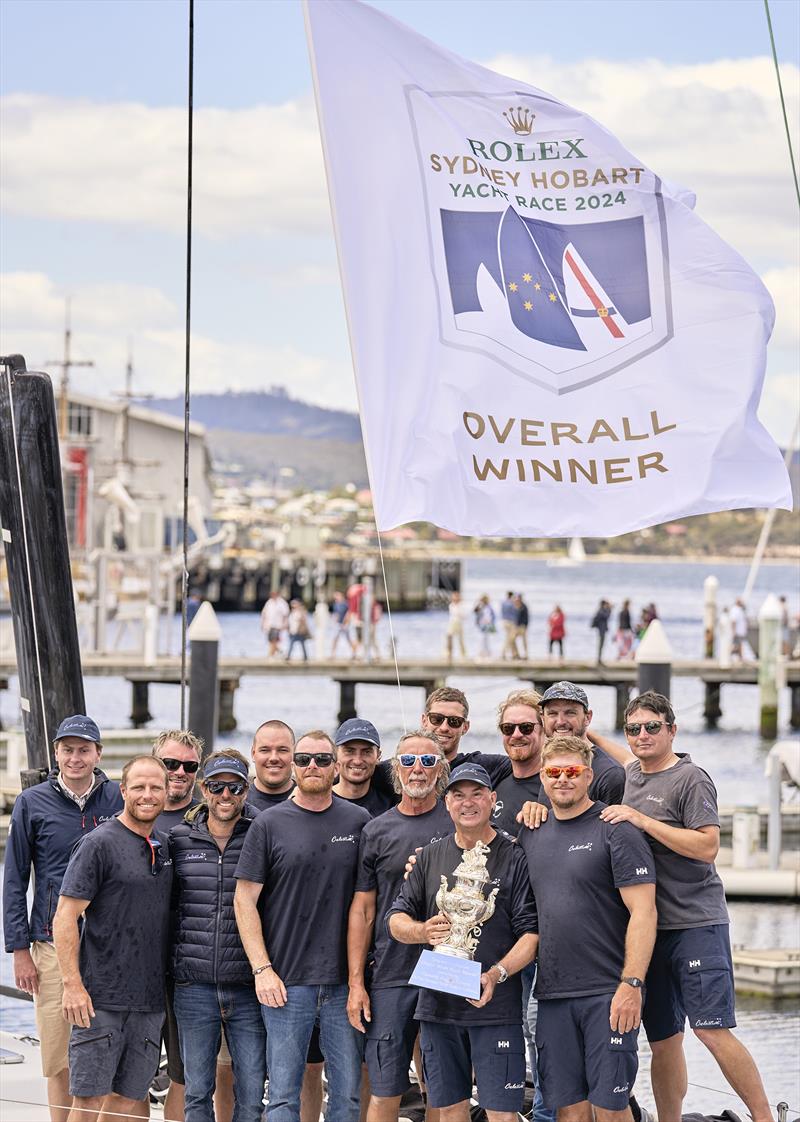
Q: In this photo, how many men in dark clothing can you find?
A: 14